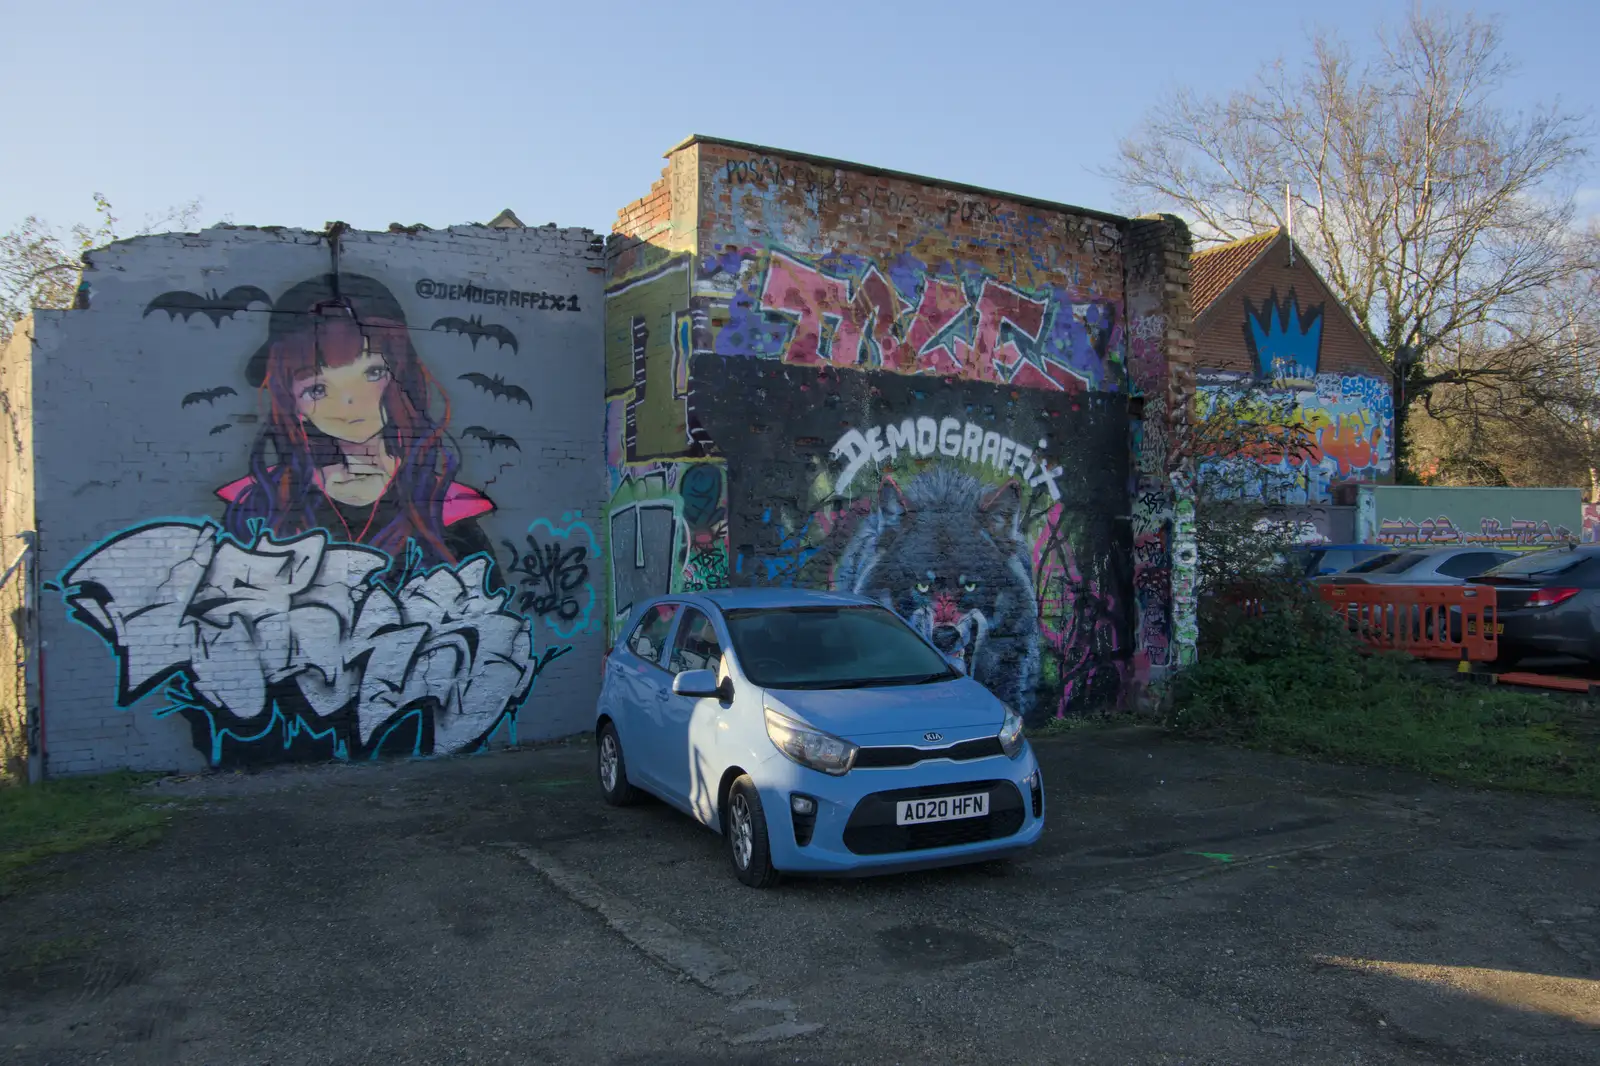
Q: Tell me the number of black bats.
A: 6